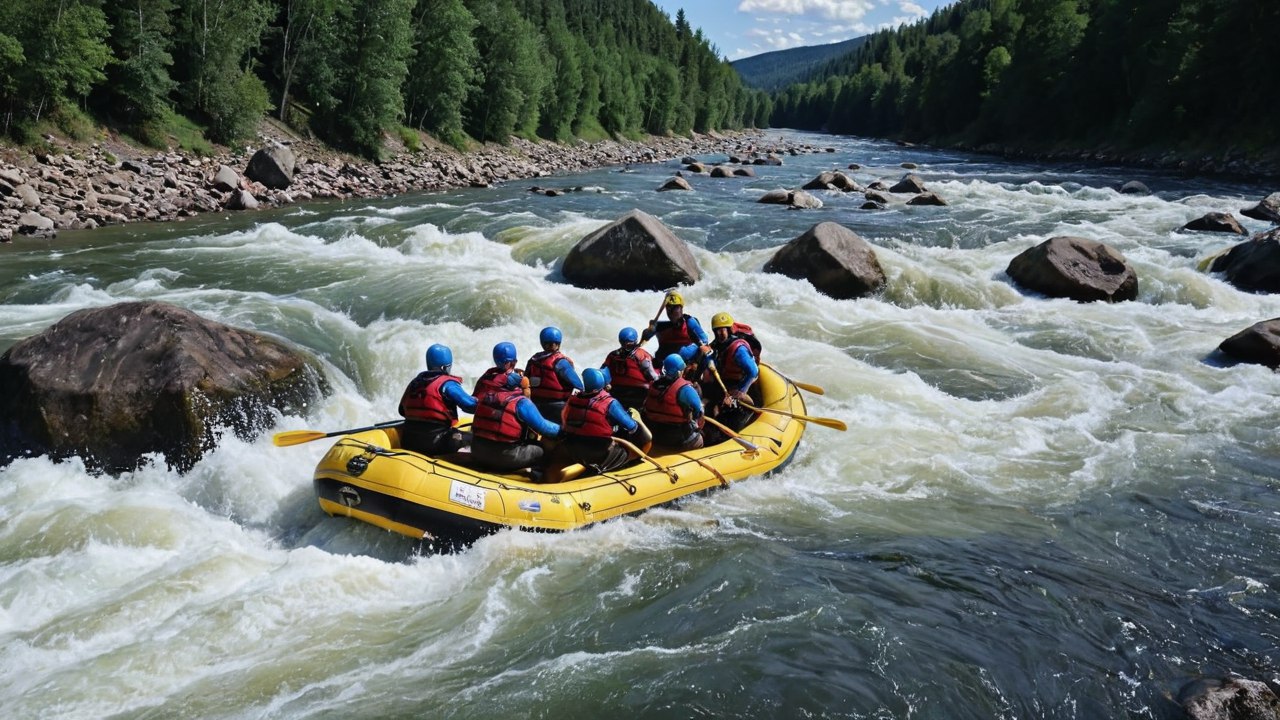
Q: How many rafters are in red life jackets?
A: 9